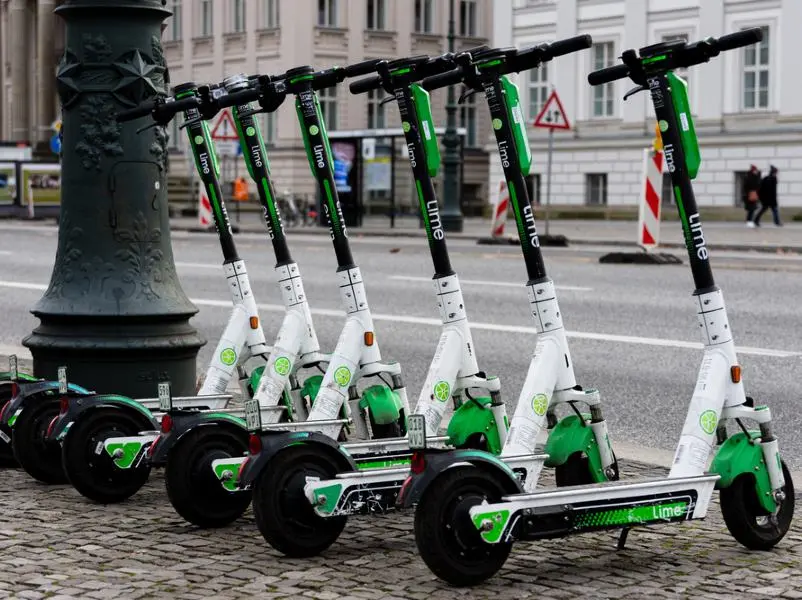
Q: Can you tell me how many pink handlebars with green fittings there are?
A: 0